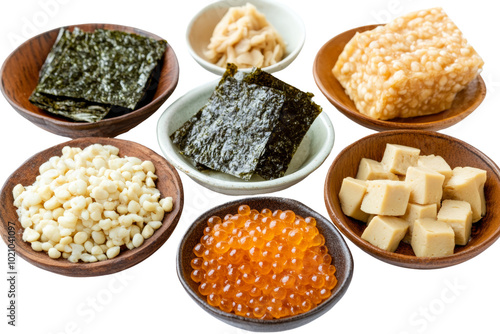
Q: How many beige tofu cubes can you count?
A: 11